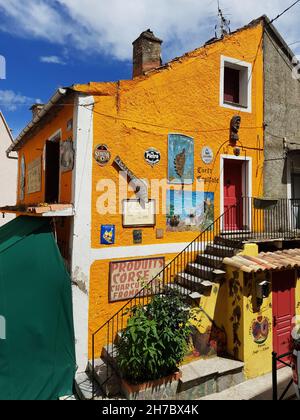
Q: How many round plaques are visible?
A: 3